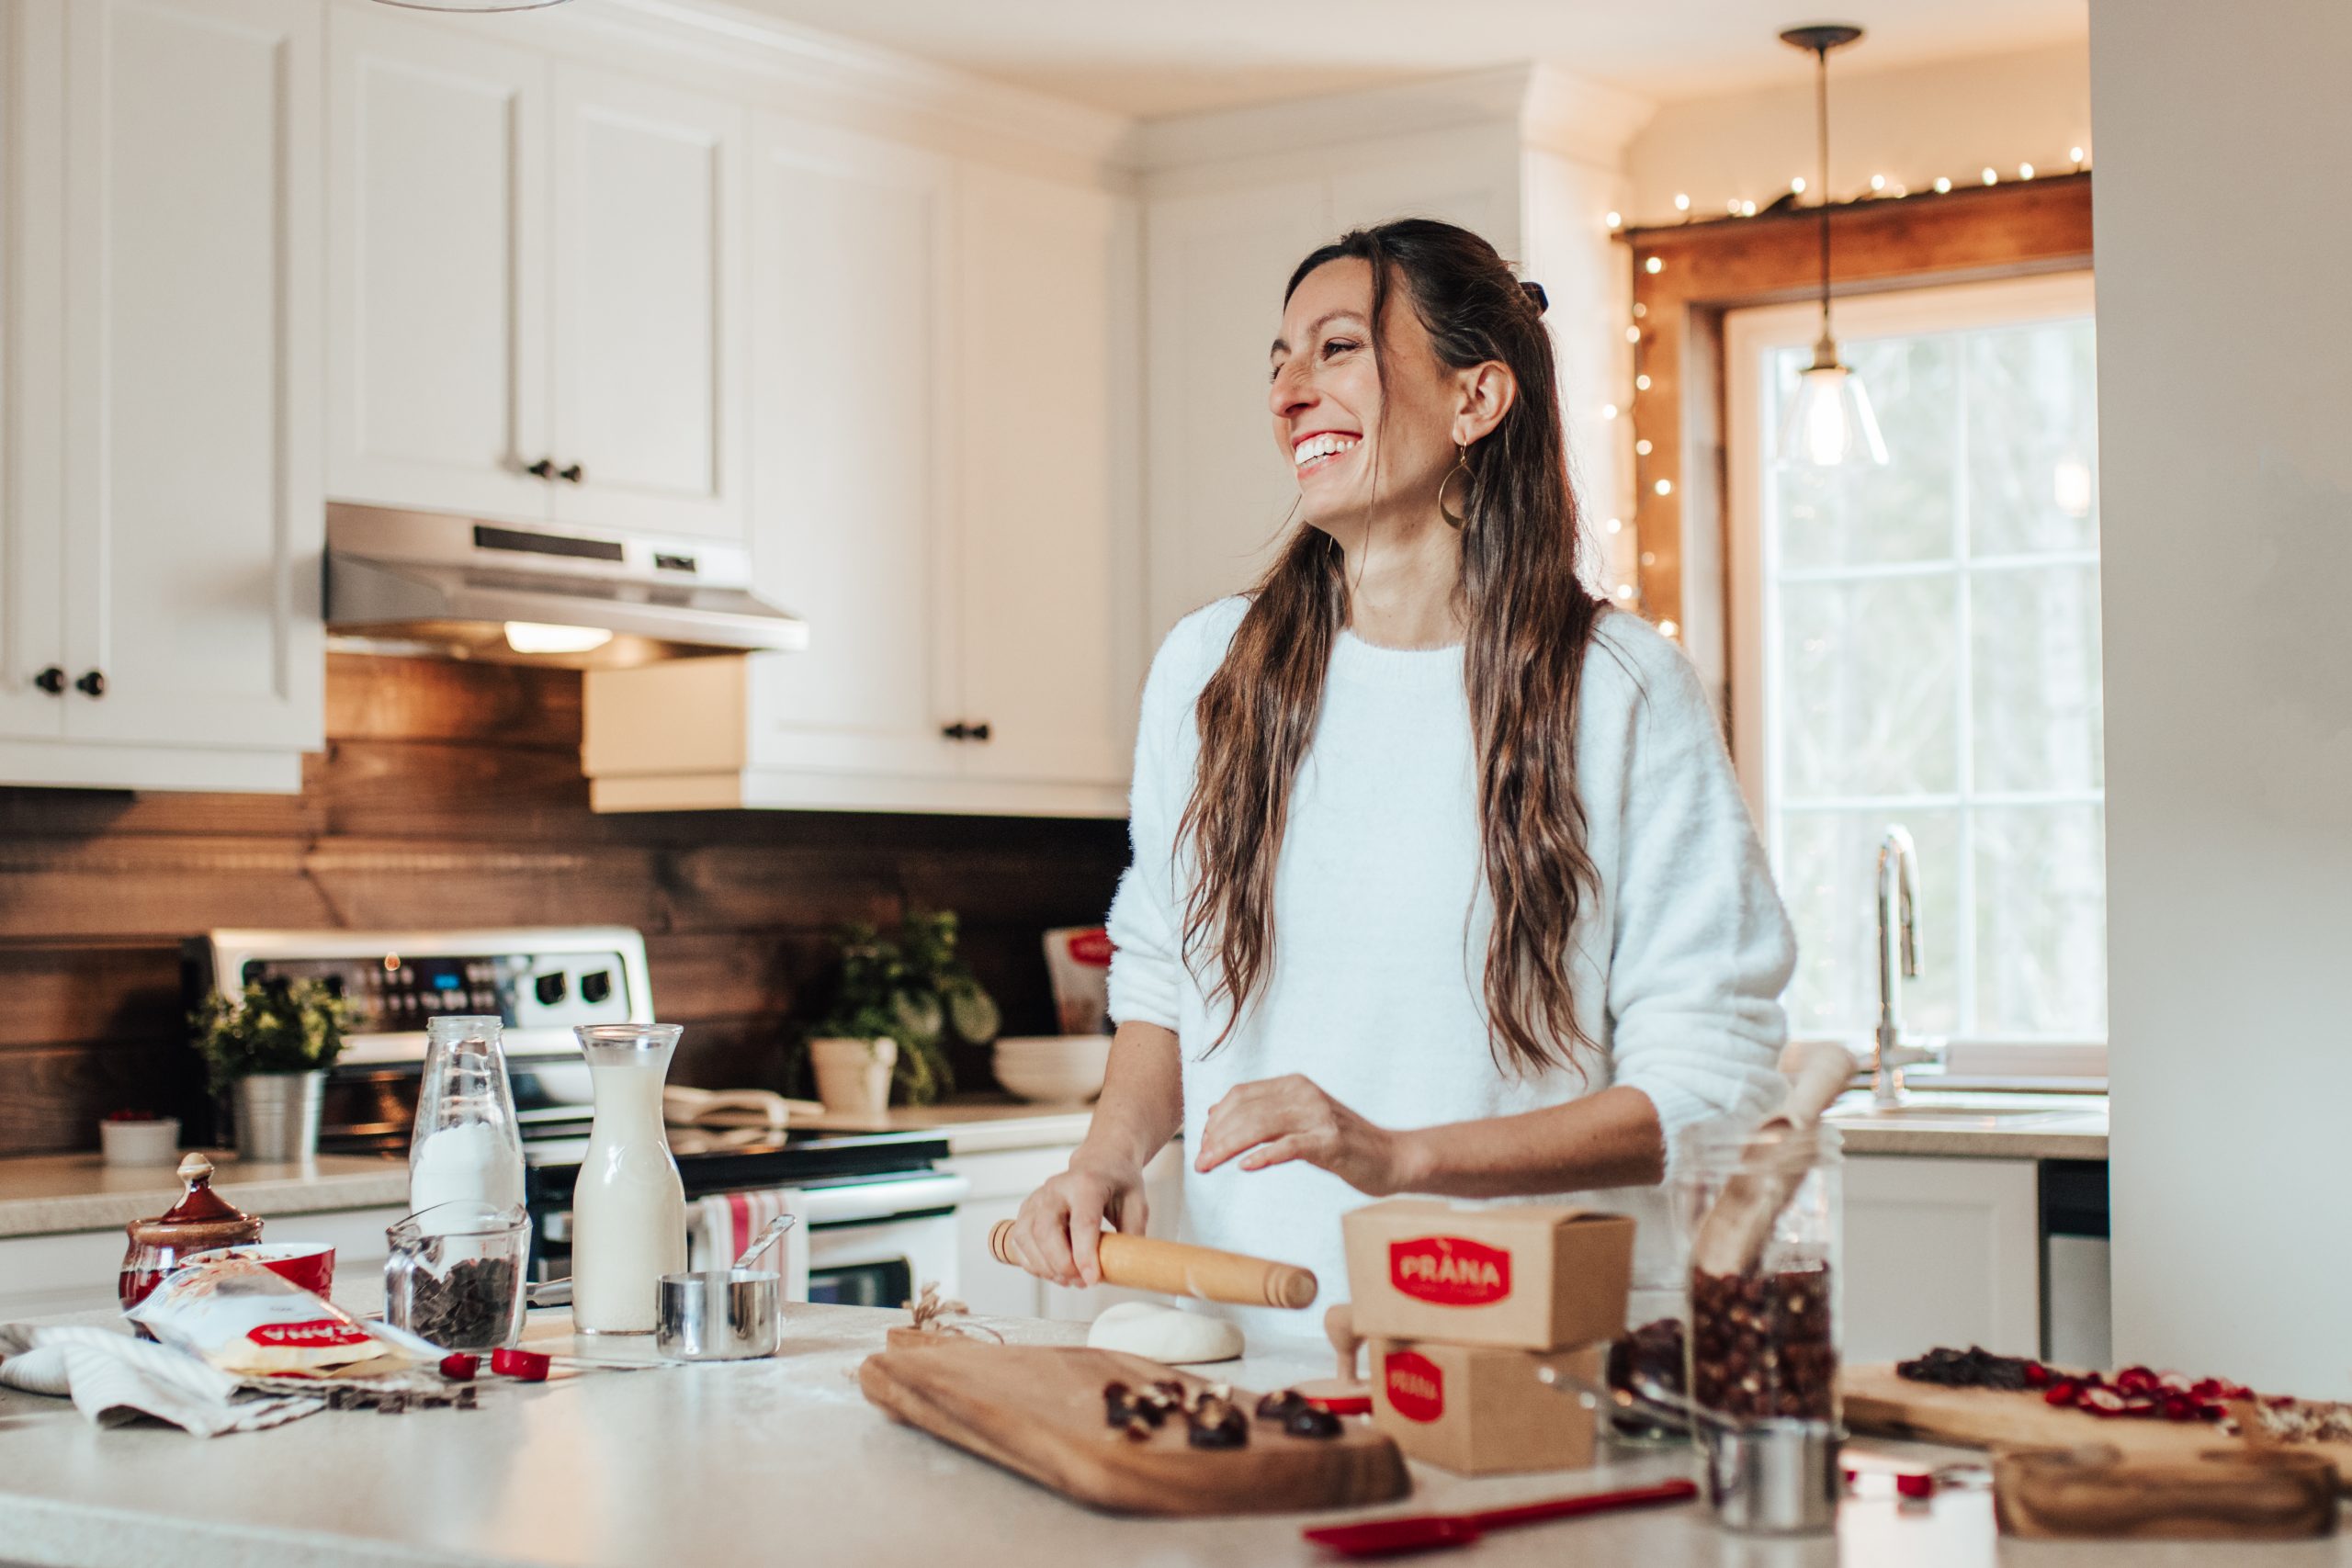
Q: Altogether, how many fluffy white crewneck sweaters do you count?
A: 1